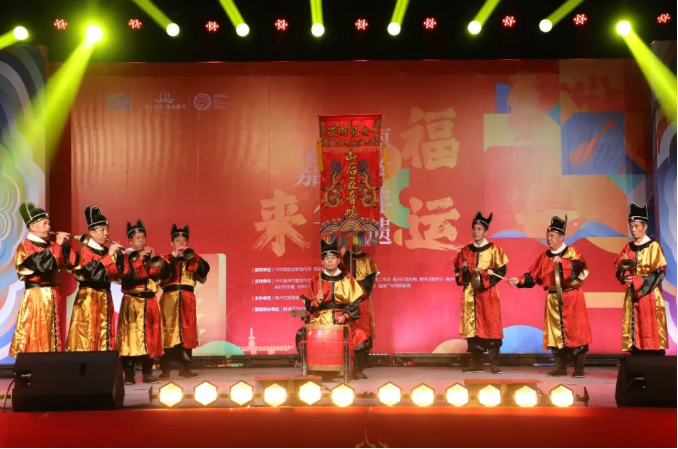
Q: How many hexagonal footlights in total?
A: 12